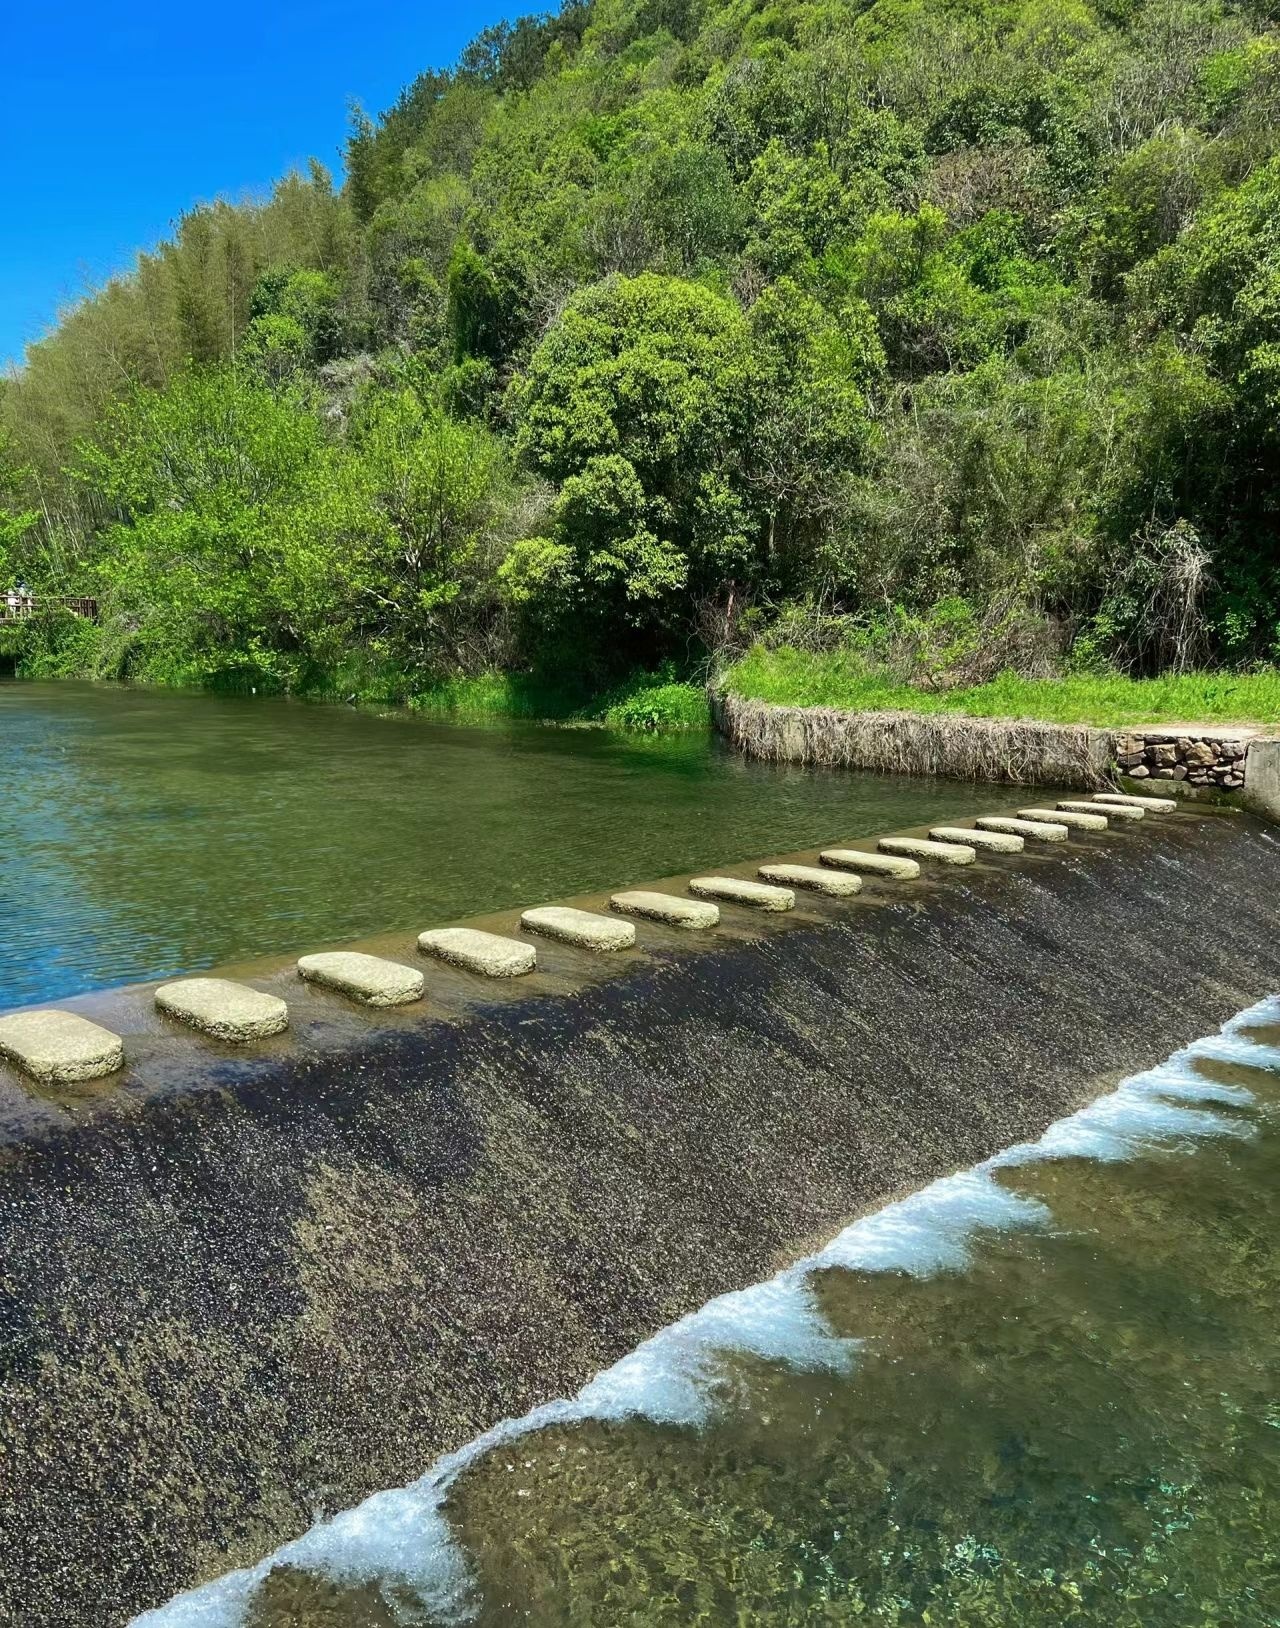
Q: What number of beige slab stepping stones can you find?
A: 15